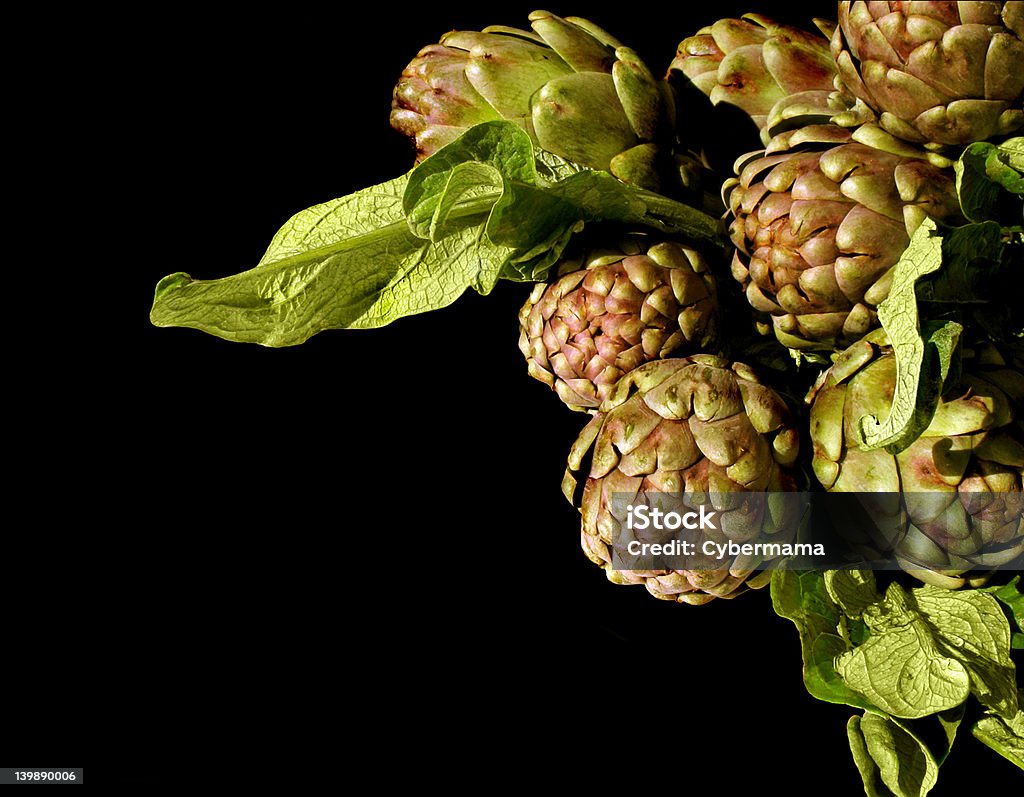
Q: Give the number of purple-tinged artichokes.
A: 7